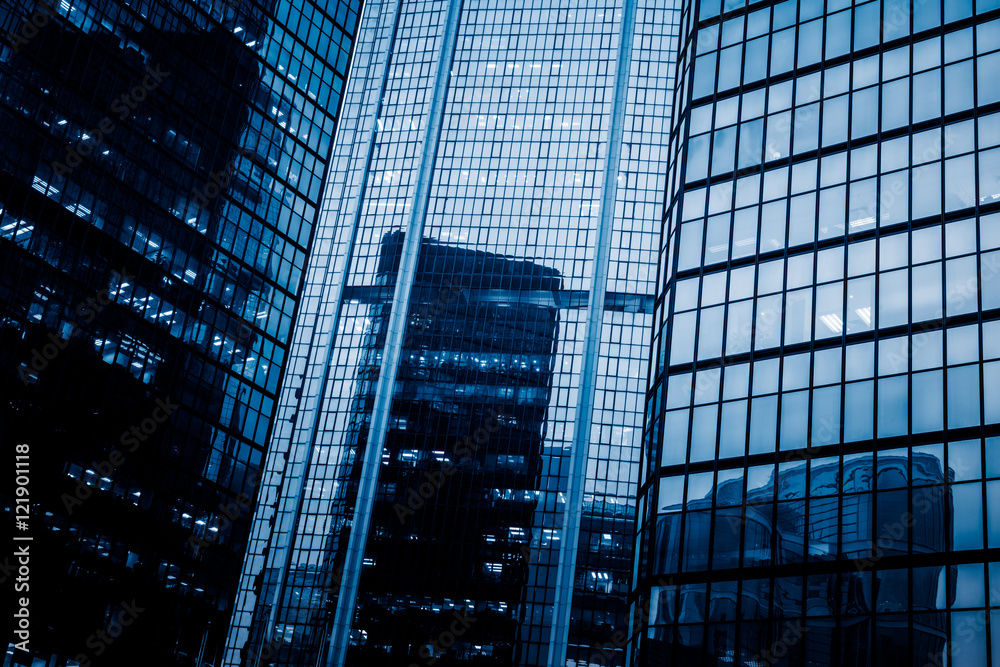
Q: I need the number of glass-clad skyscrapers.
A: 3